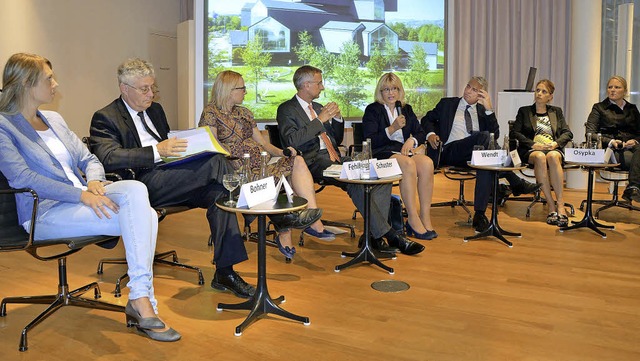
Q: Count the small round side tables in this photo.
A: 4